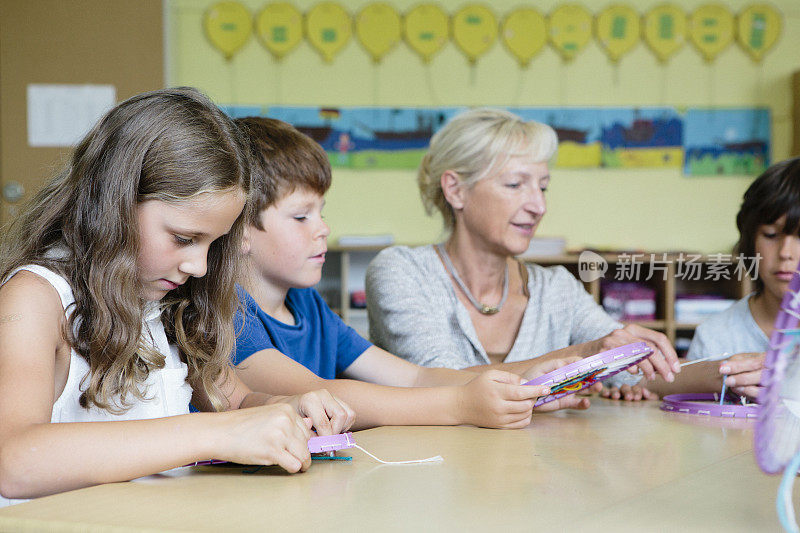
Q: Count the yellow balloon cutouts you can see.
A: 12